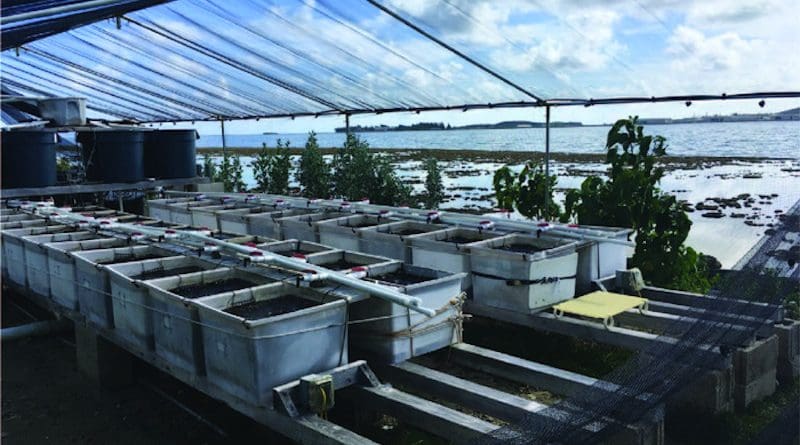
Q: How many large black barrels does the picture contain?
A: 3